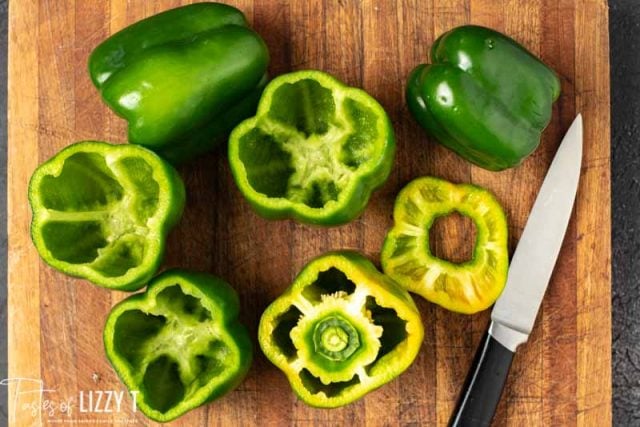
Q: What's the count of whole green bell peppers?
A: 2